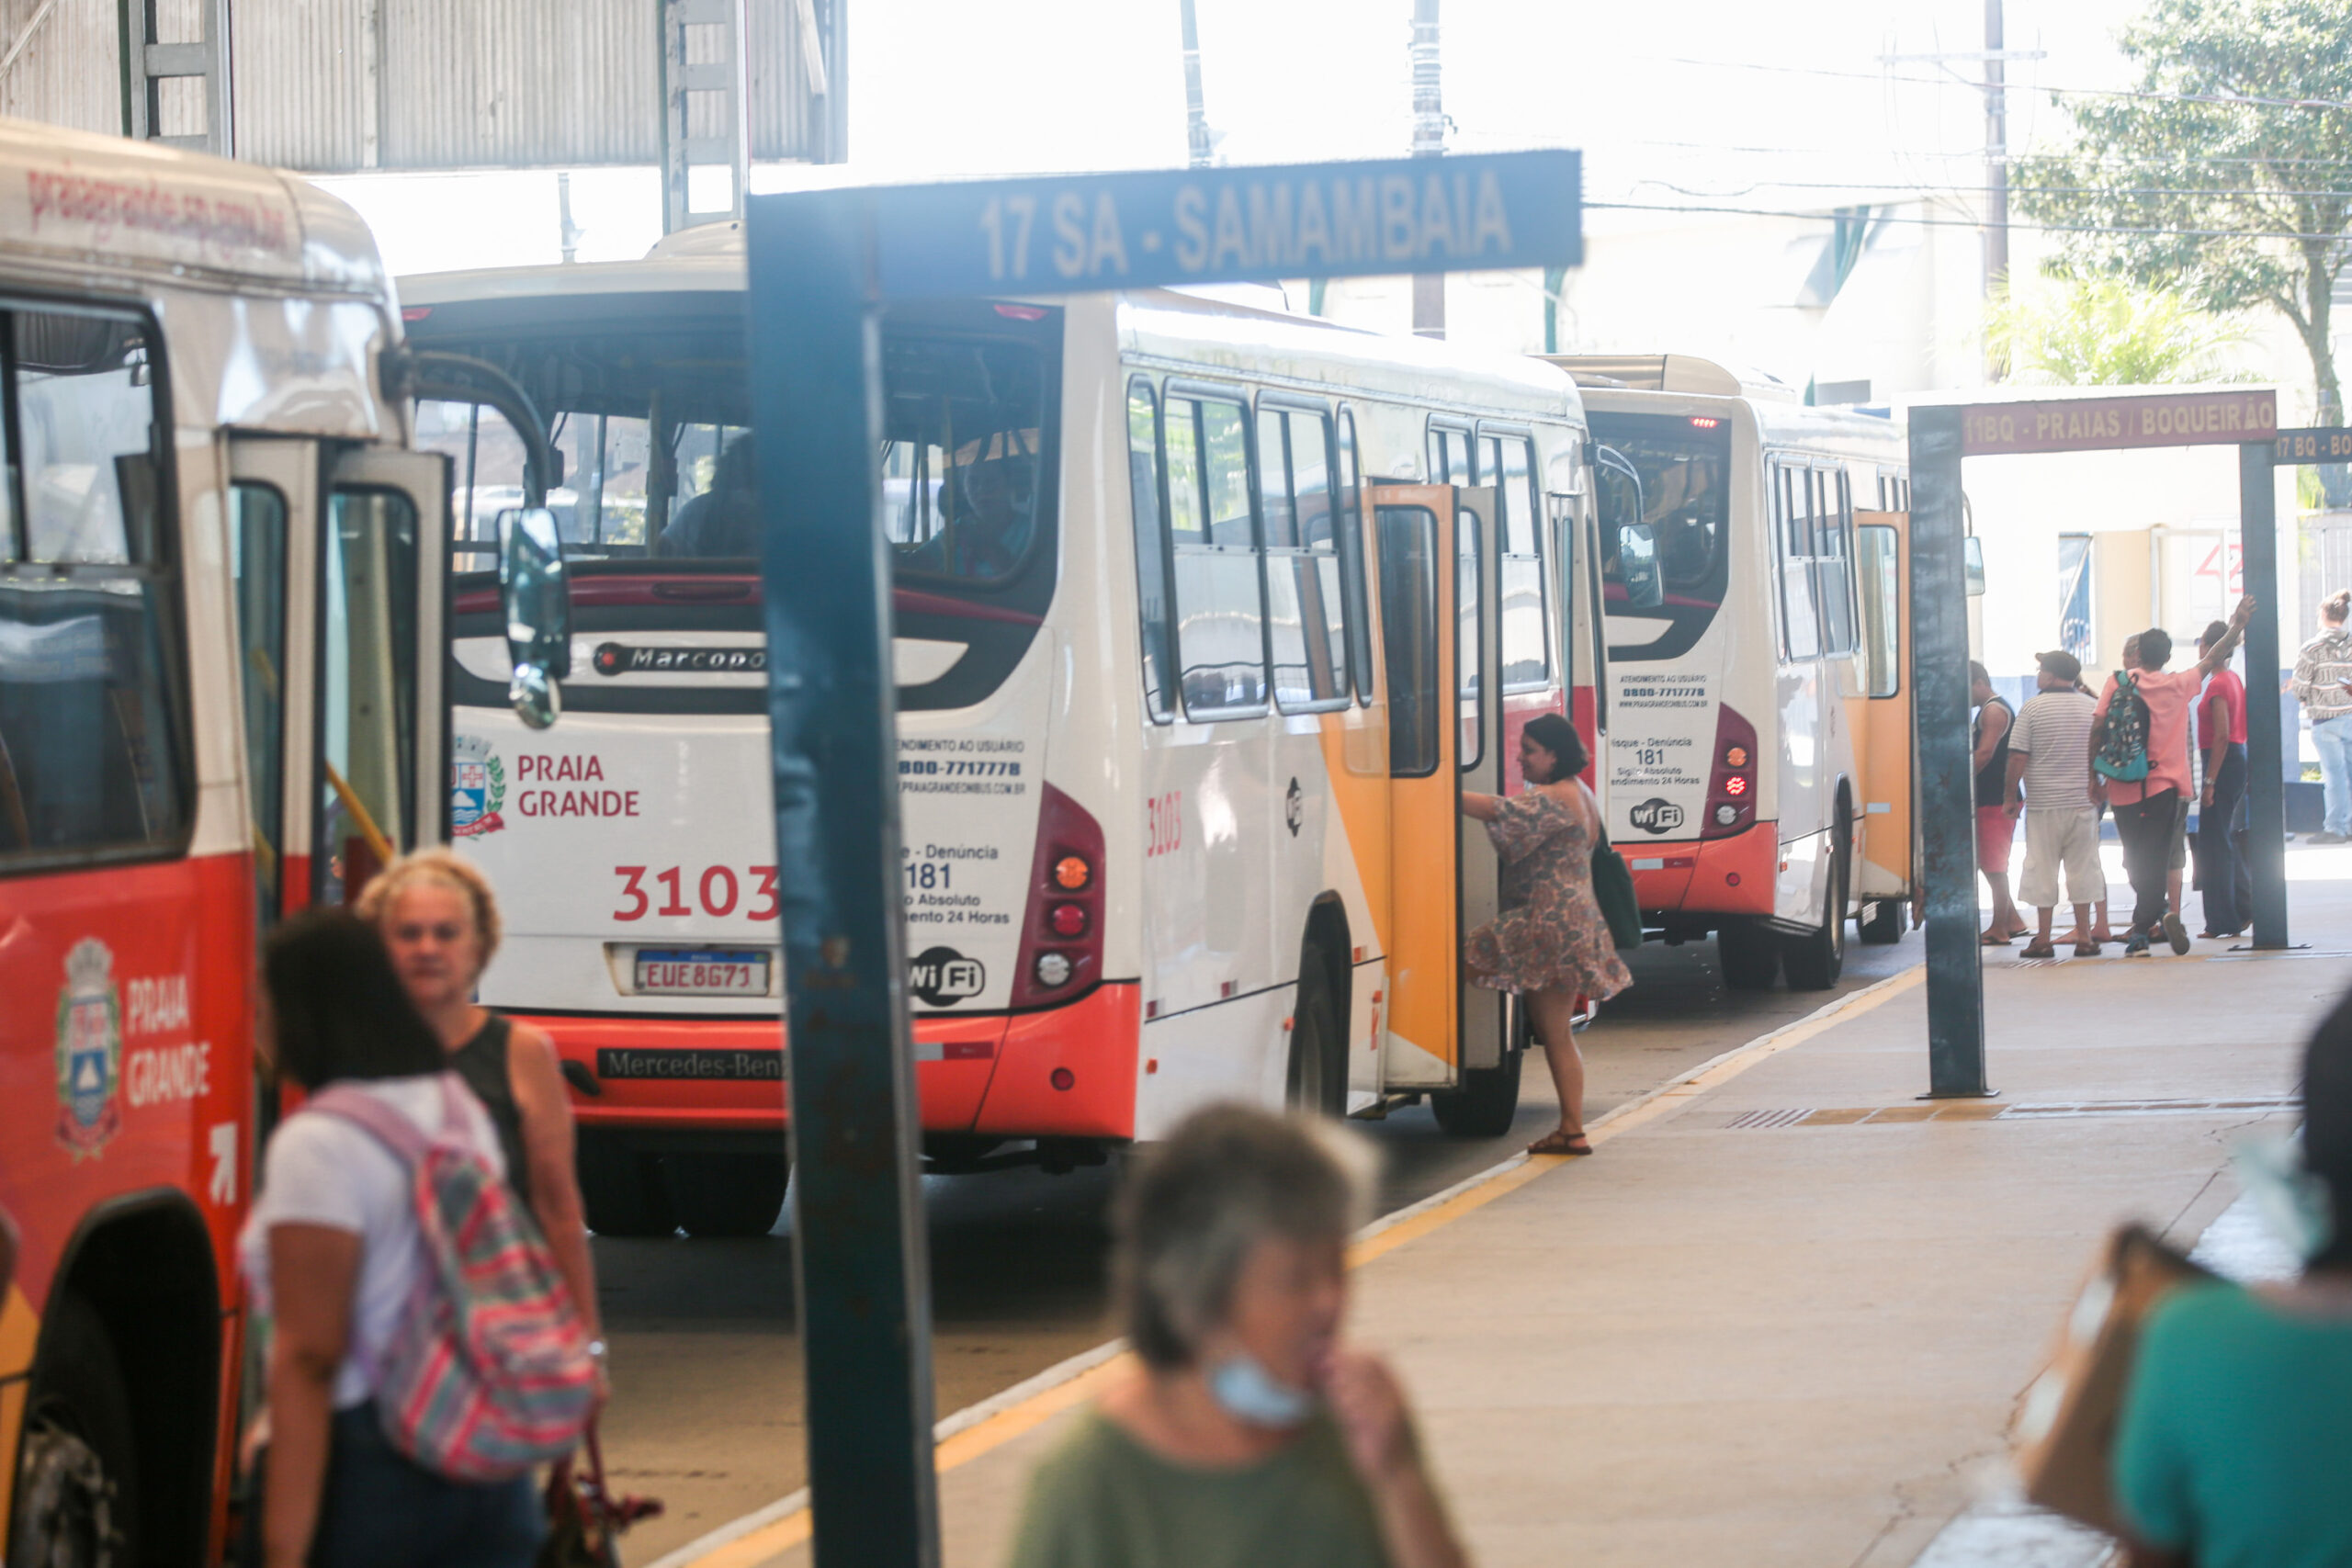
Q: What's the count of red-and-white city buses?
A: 3